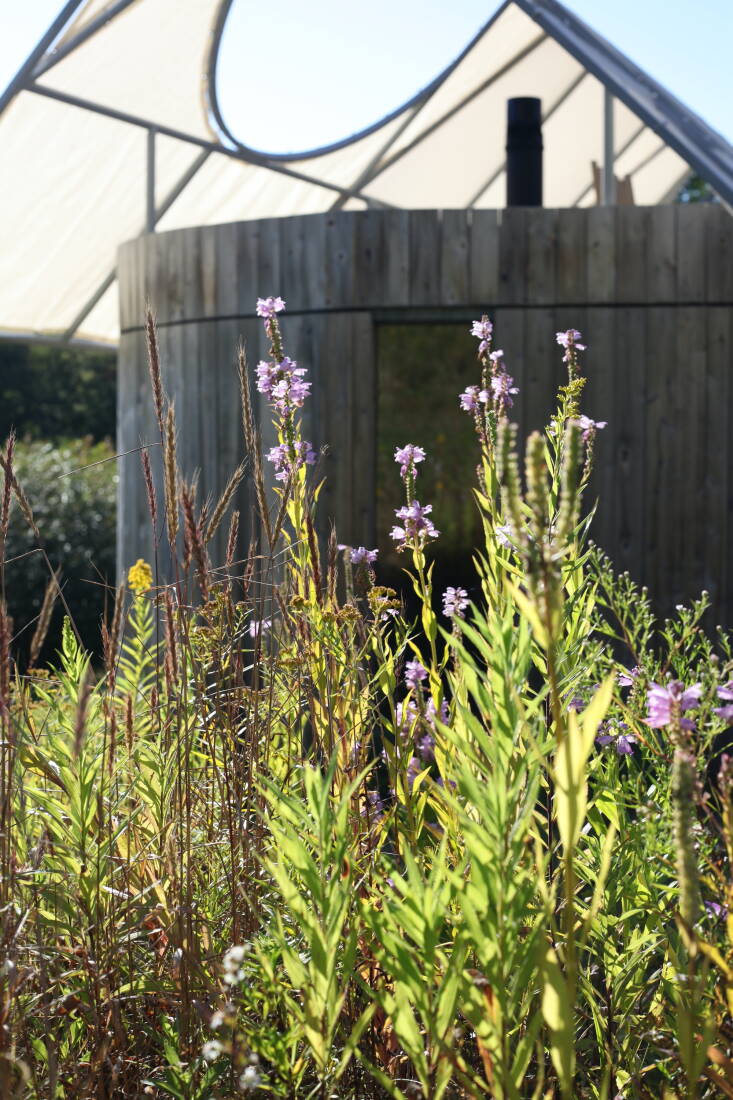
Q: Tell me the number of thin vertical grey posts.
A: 2